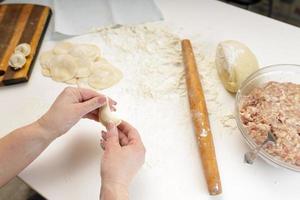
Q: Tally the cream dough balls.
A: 1